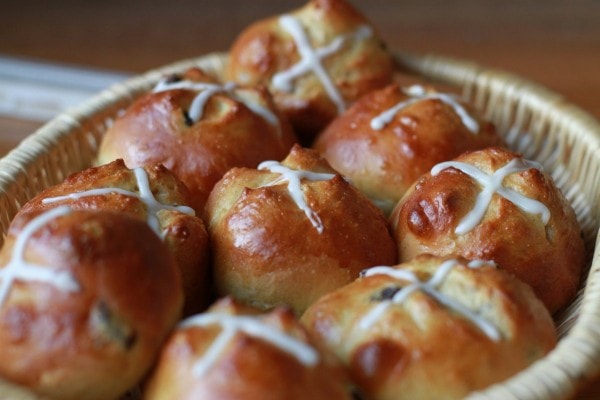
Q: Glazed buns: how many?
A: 9